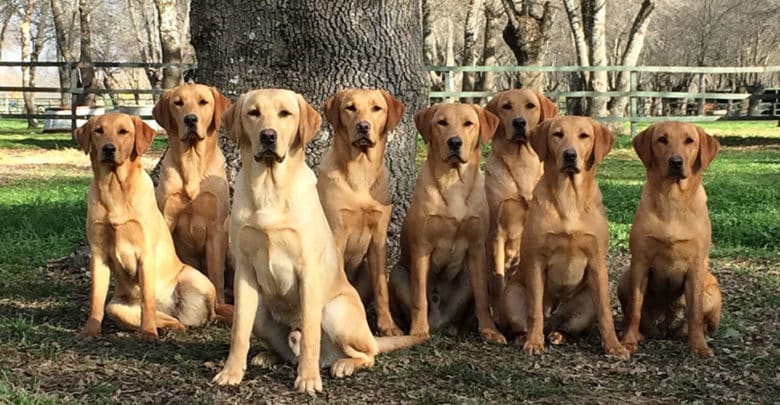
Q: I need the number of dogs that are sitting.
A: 8